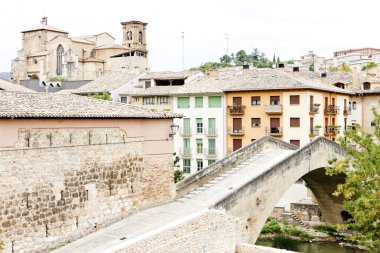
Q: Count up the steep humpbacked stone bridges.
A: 1